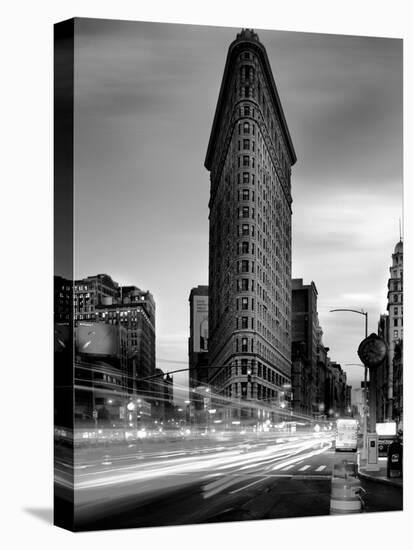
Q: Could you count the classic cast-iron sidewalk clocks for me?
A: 1